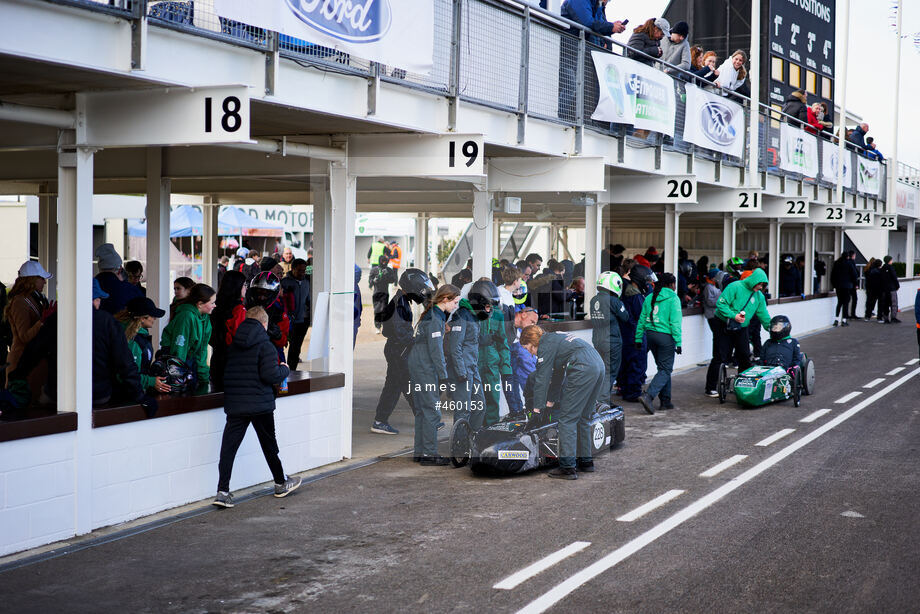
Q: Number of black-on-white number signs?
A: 8